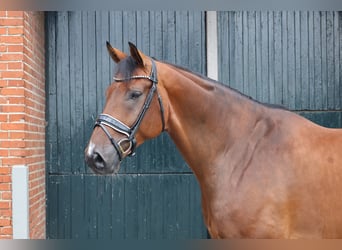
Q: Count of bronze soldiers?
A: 0